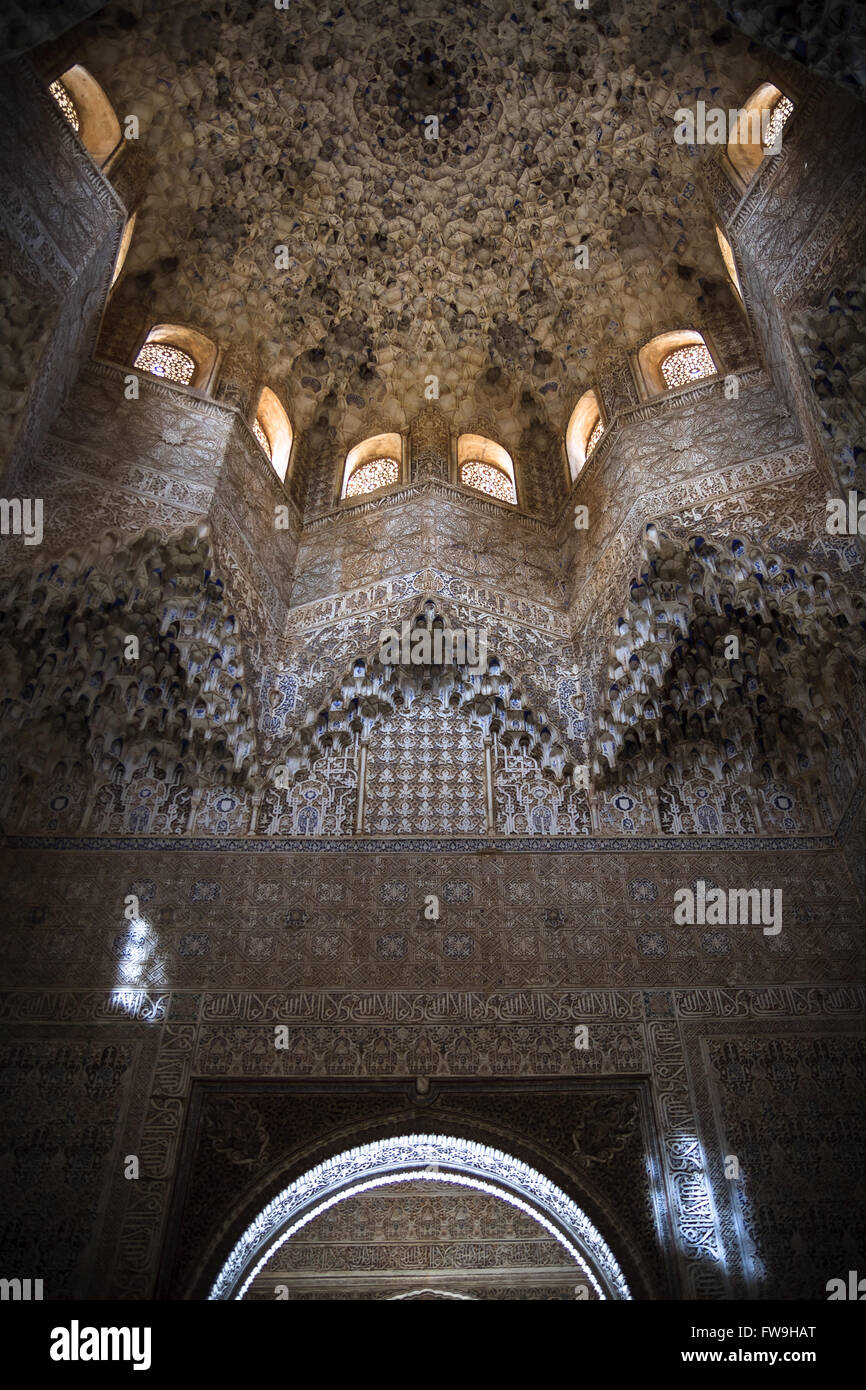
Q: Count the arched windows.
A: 10